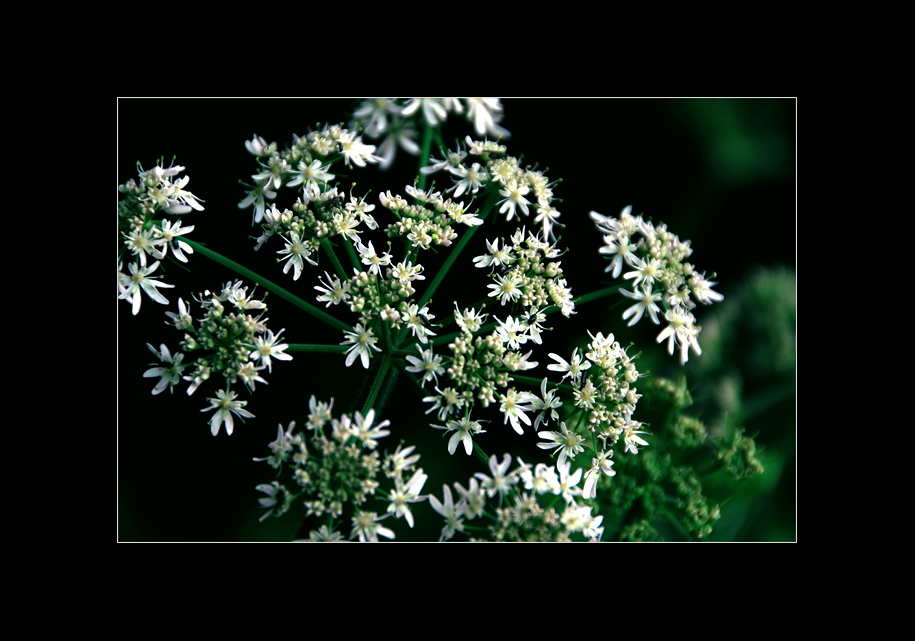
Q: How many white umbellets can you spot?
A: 14